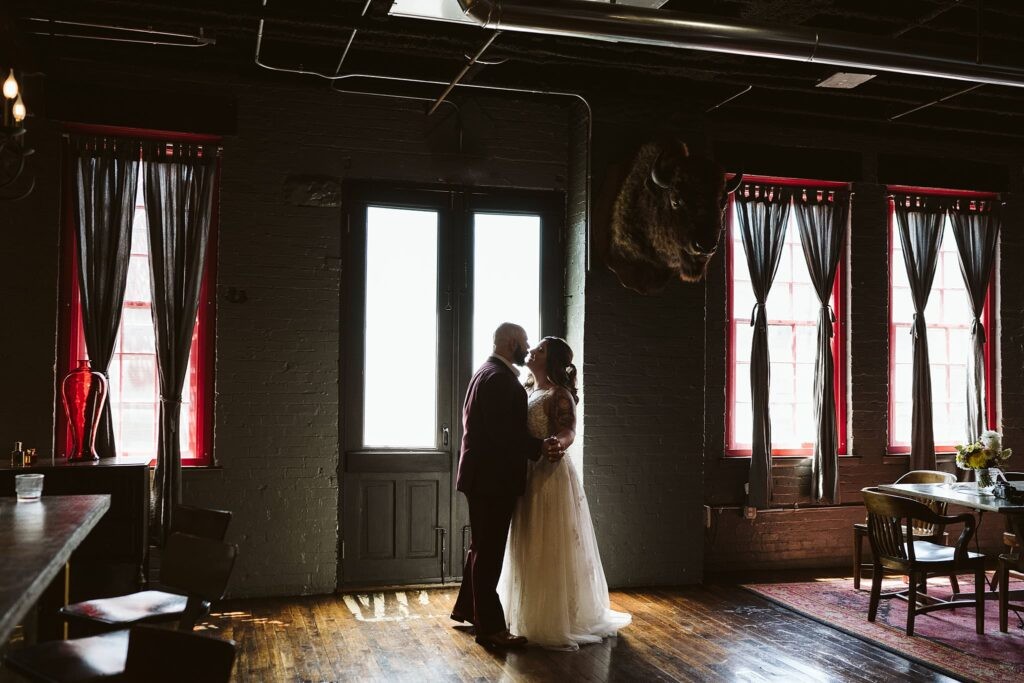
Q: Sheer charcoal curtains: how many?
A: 6